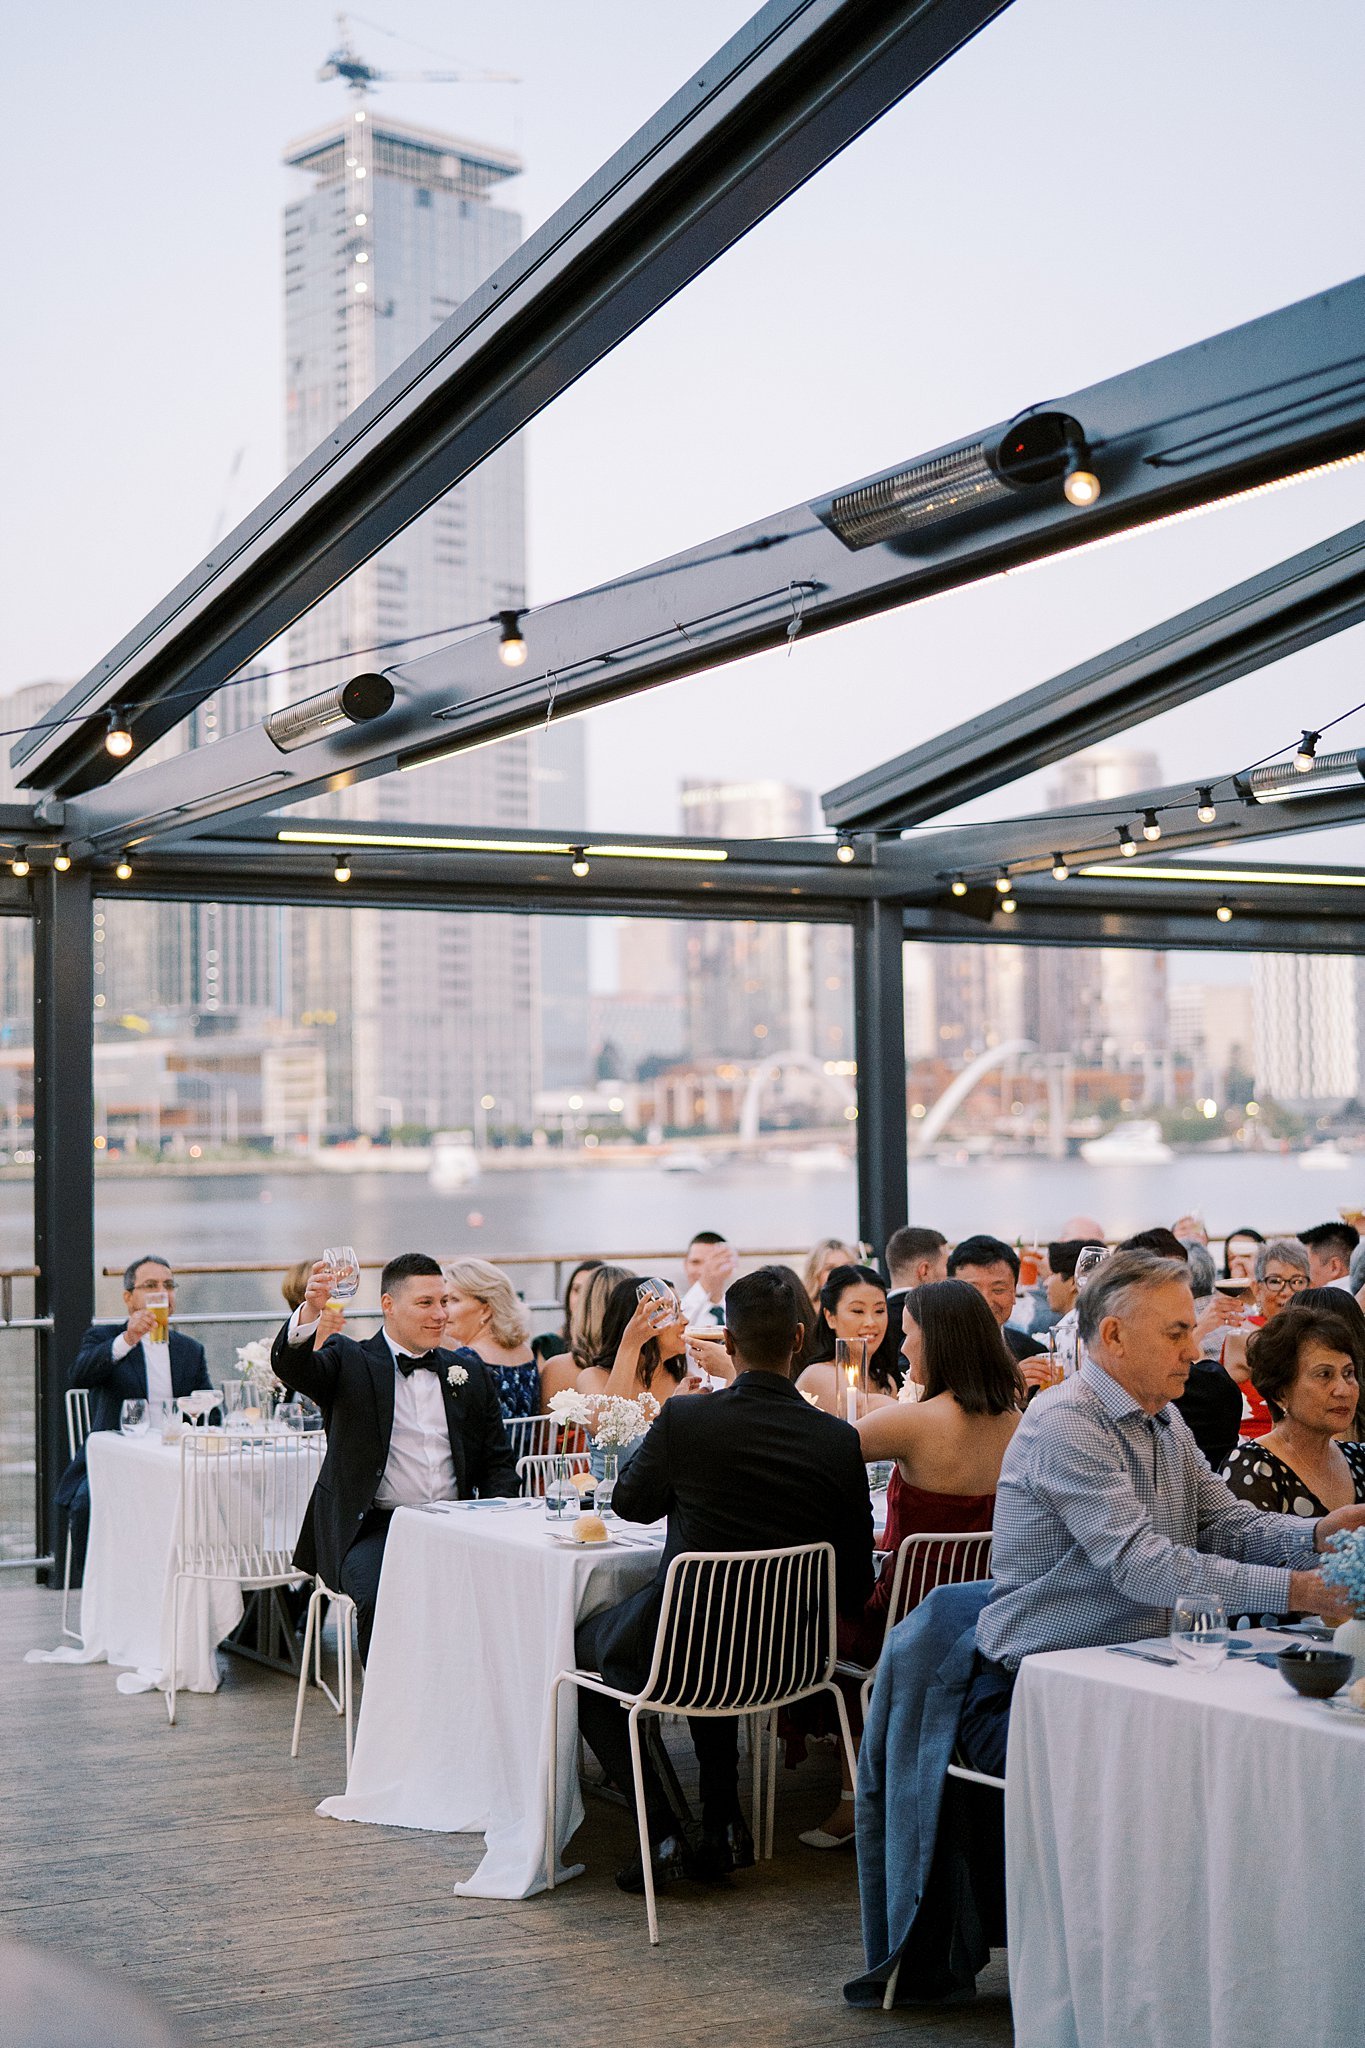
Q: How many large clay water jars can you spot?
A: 0